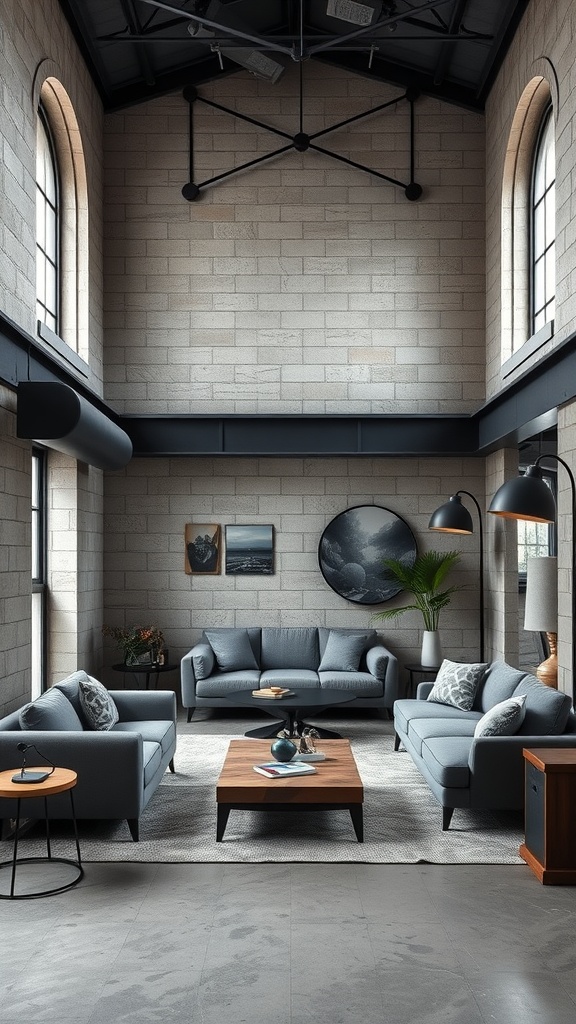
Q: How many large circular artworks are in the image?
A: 1